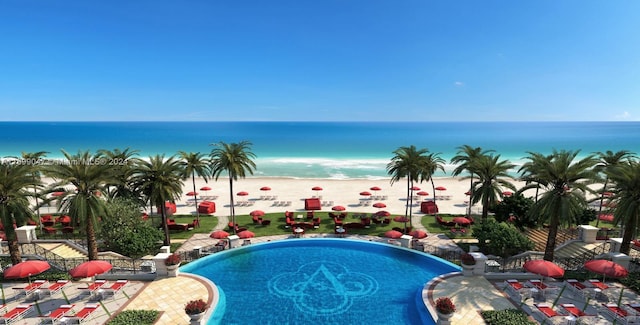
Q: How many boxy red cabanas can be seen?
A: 4